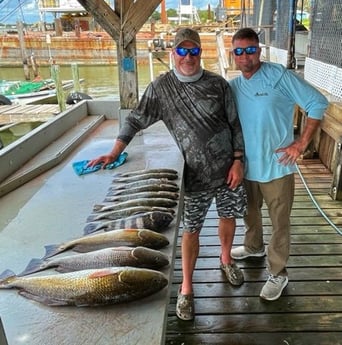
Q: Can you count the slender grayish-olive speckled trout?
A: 7